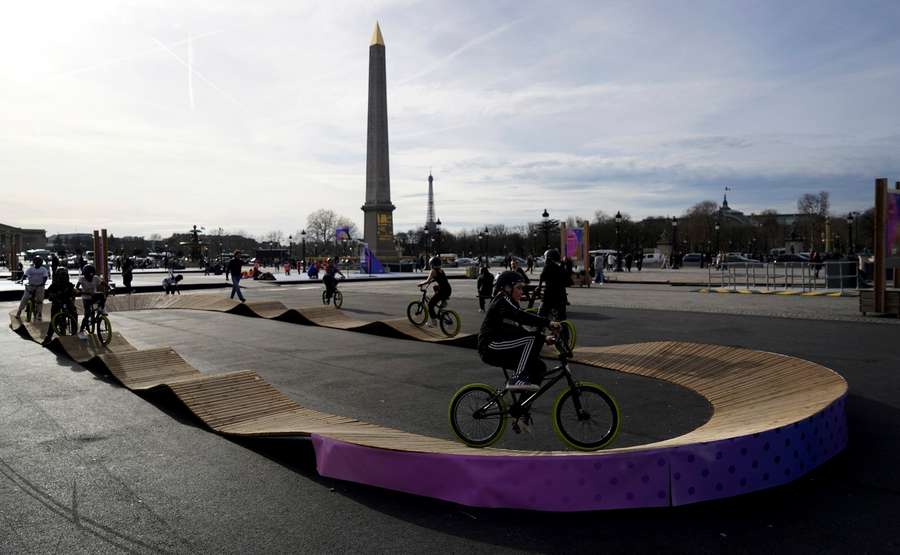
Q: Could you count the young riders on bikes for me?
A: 7